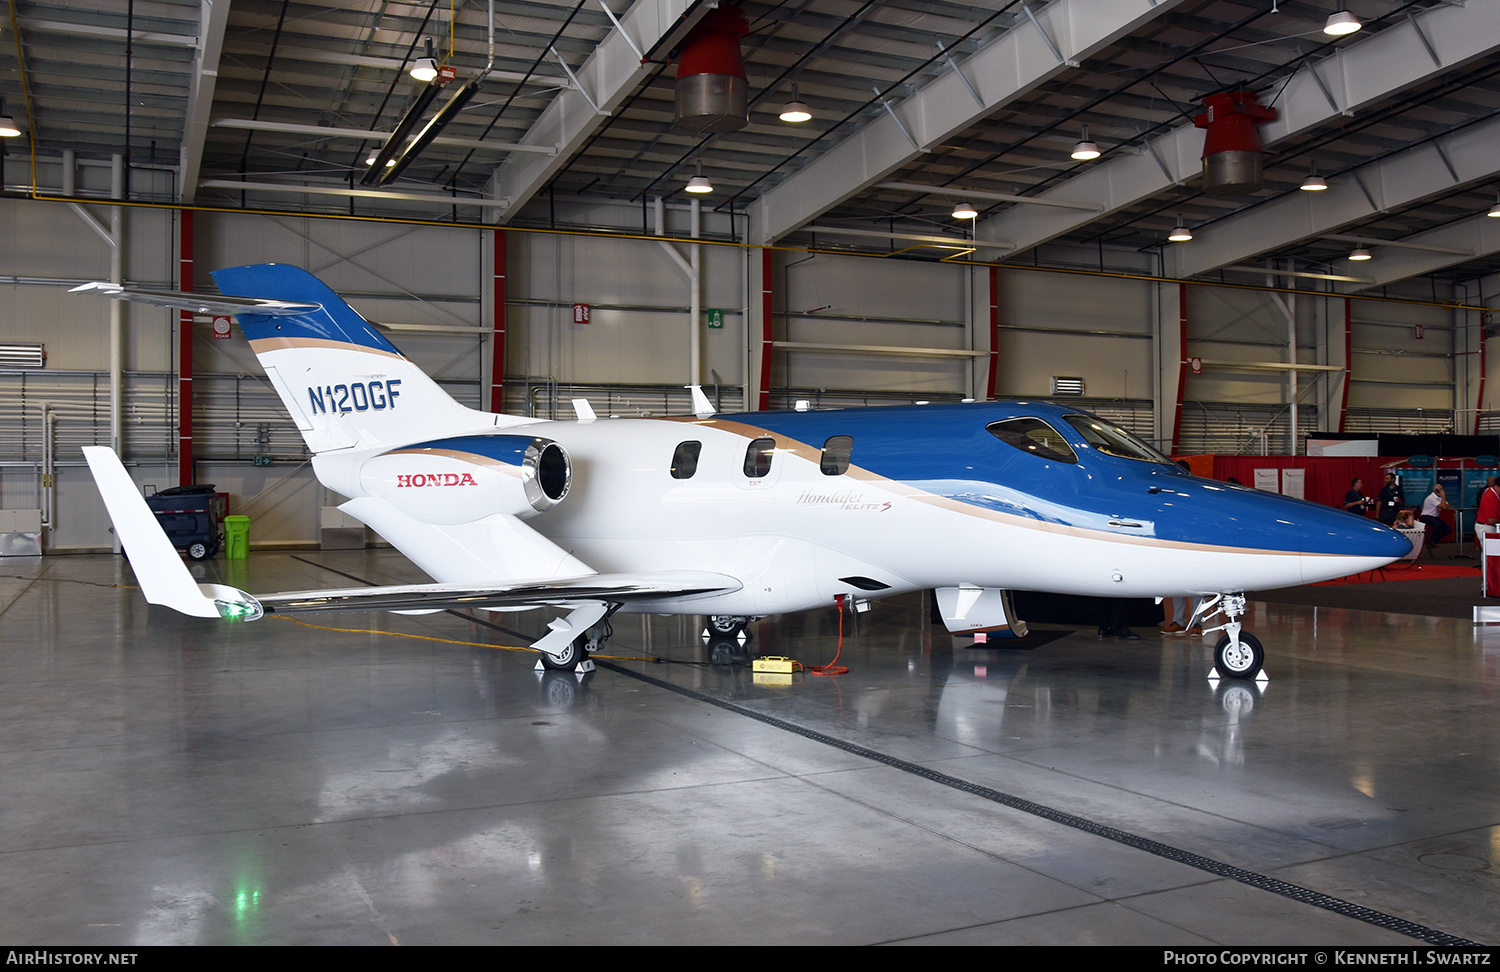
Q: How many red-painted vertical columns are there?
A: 7